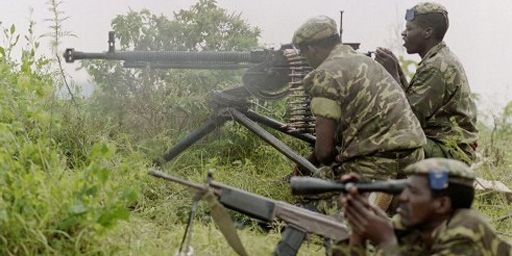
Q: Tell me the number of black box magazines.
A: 1